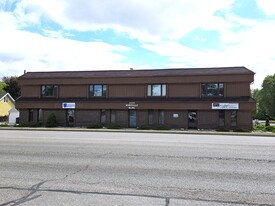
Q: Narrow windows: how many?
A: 8